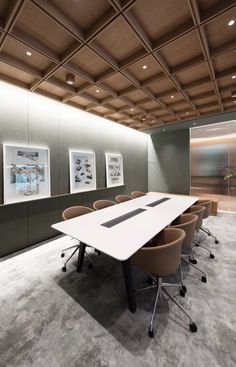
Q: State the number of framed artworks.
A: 3